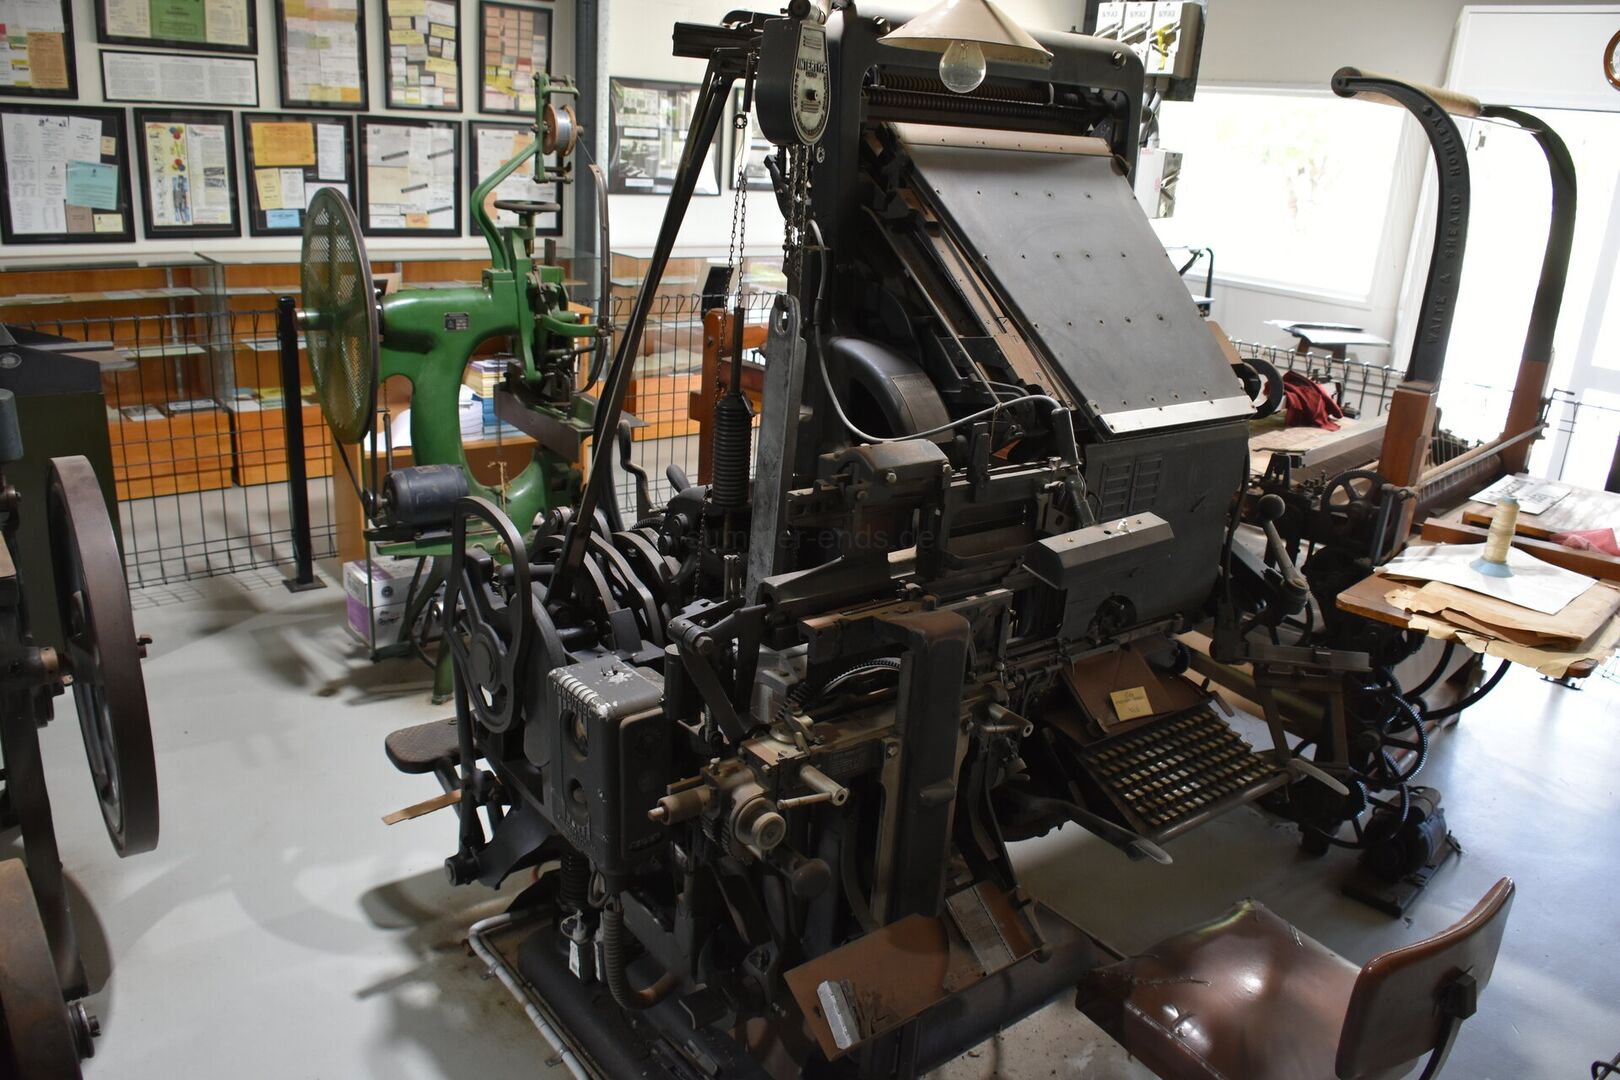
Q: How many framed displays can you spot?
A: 13